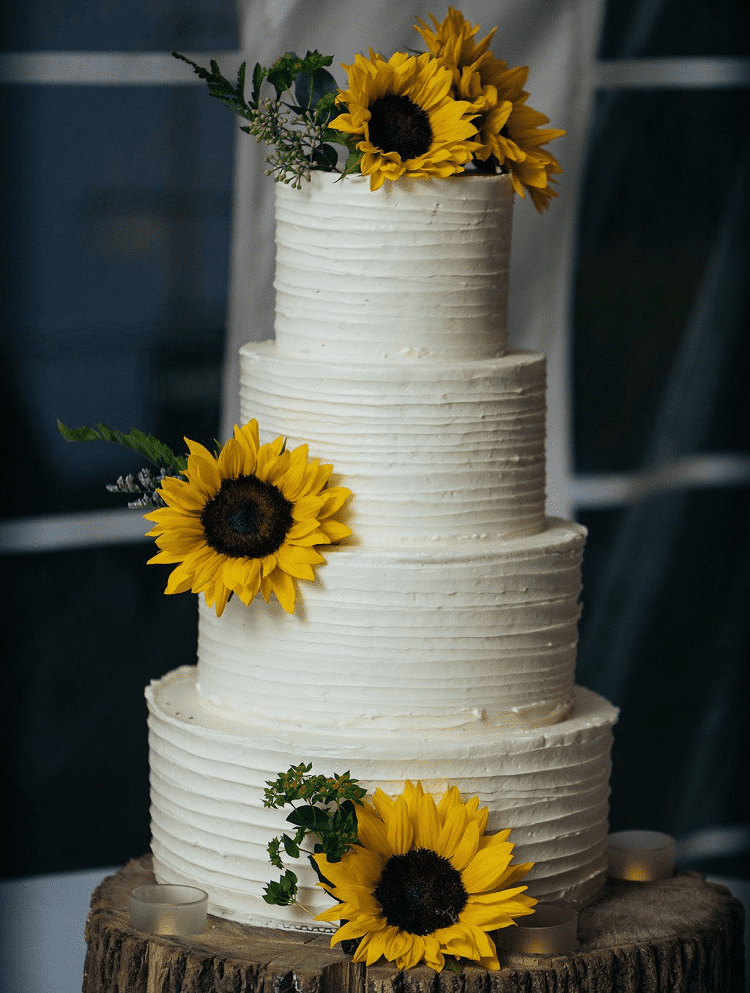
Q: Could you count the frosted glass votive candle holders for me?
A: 3